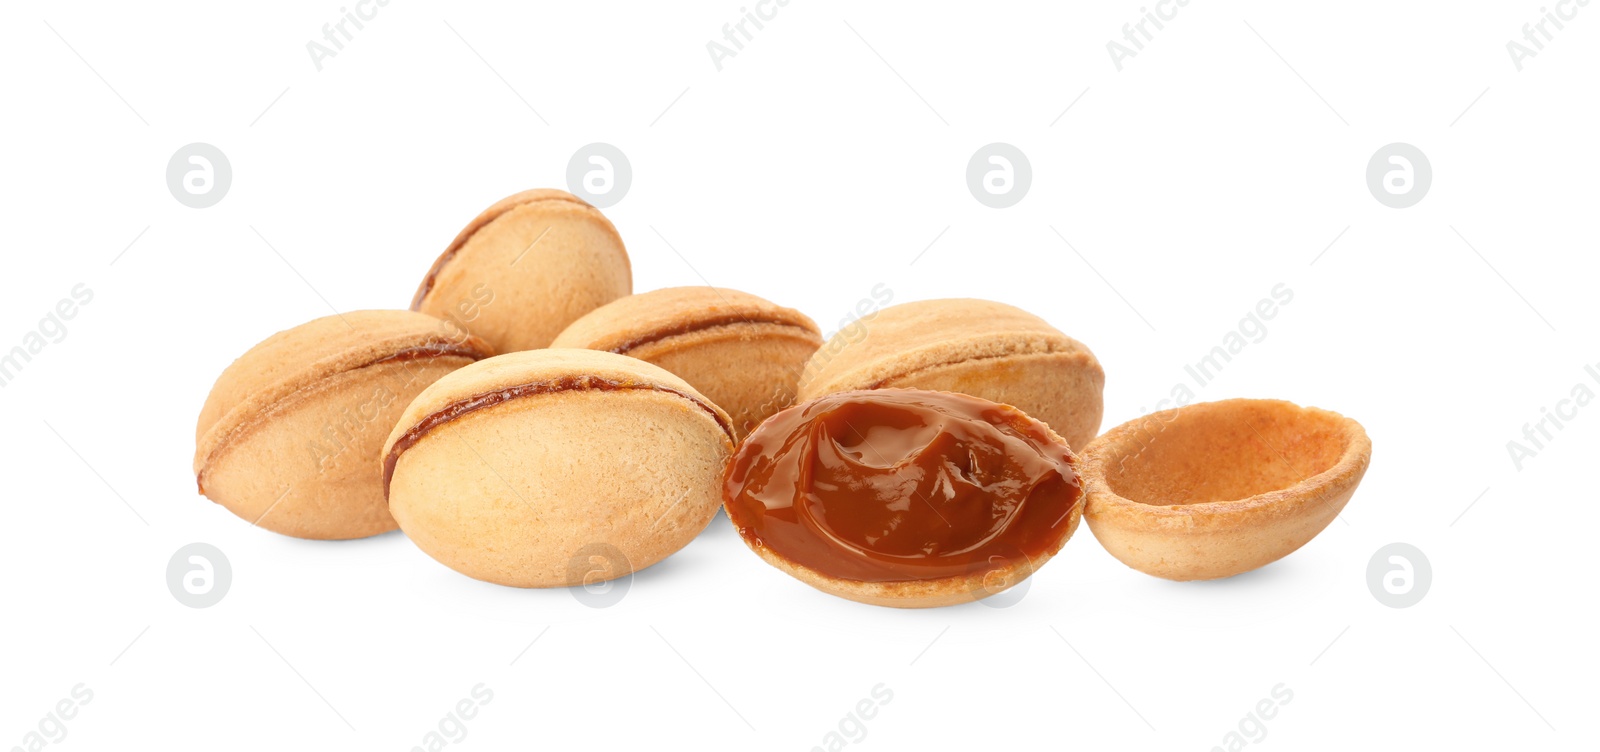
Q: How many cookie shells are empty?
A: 1